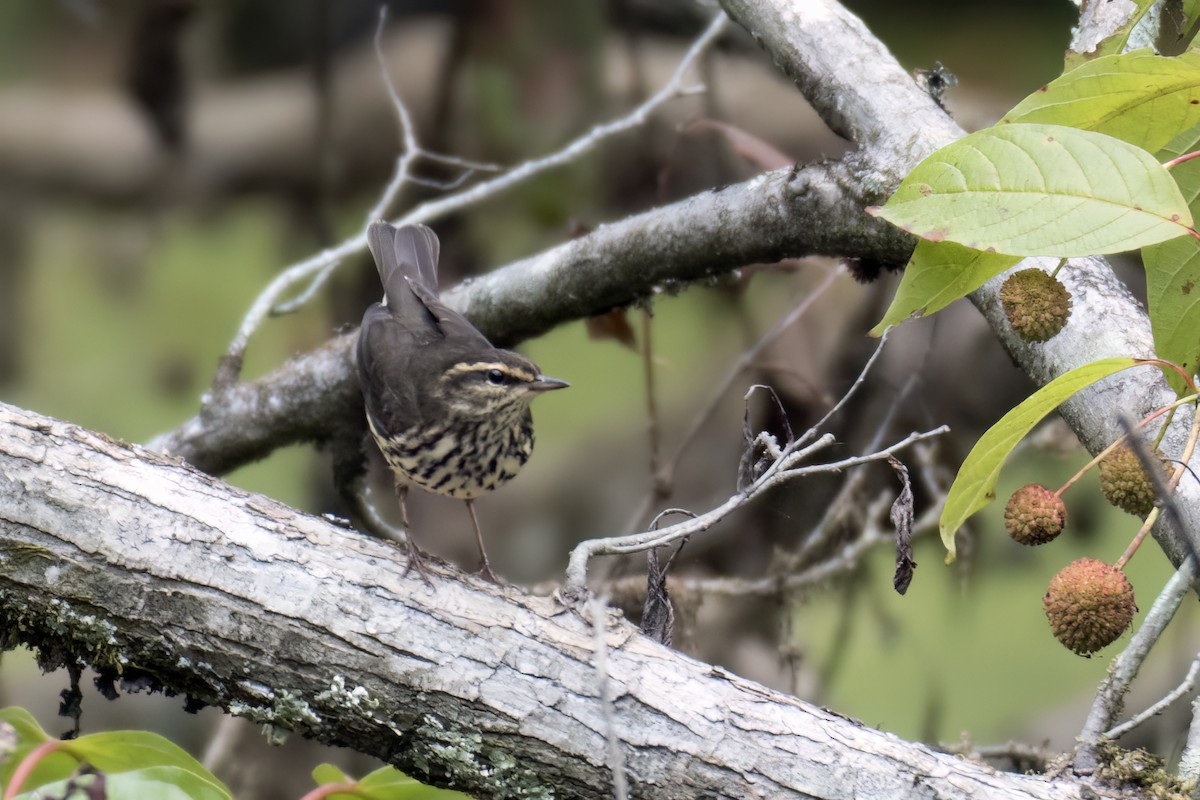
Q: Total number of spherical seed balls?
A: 4